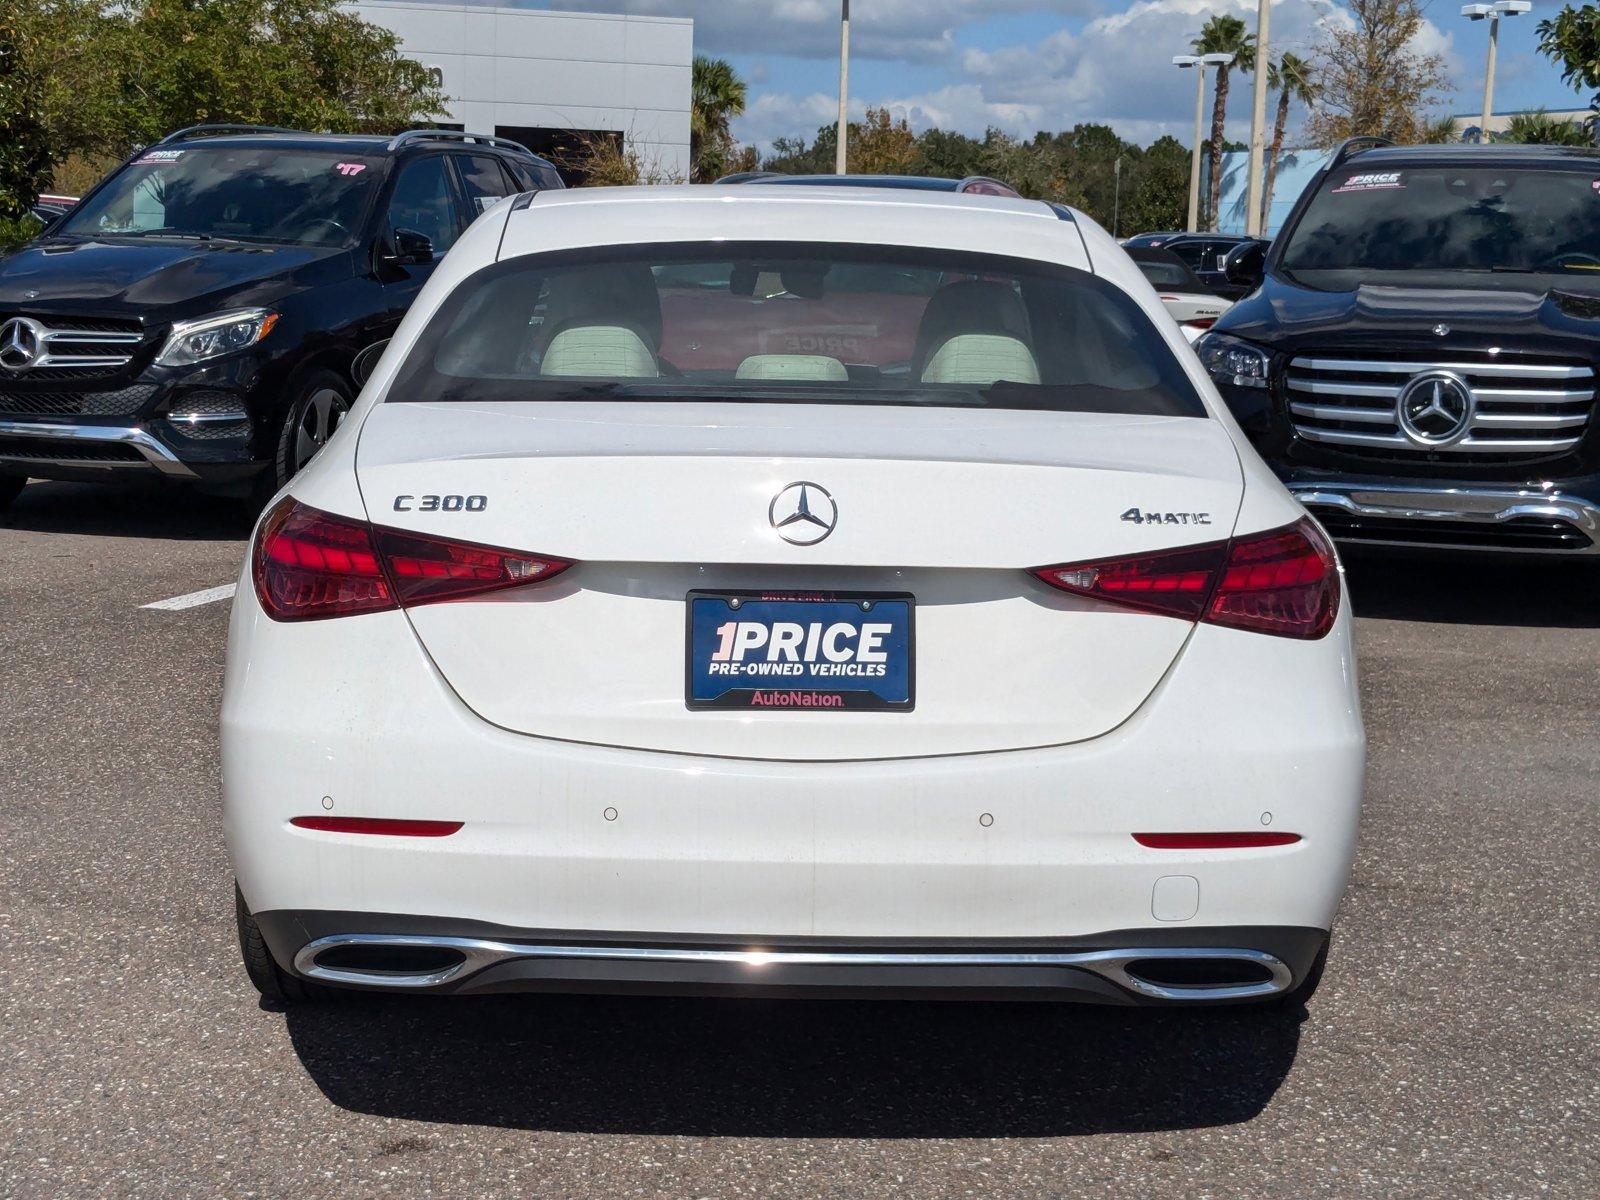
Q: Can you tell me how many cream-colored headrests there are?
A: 3